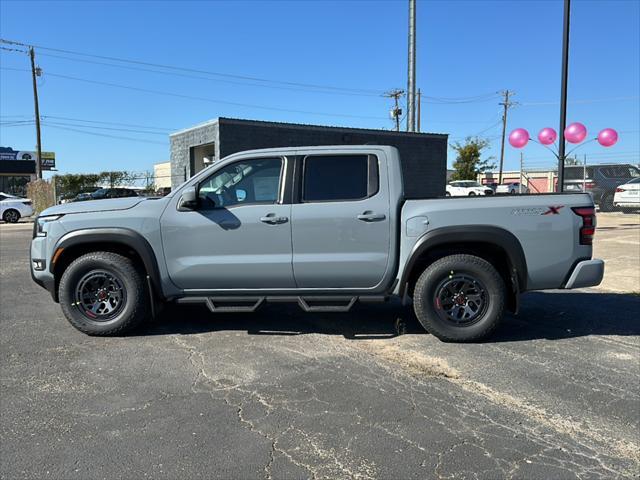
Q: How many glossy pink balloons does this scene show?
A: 4